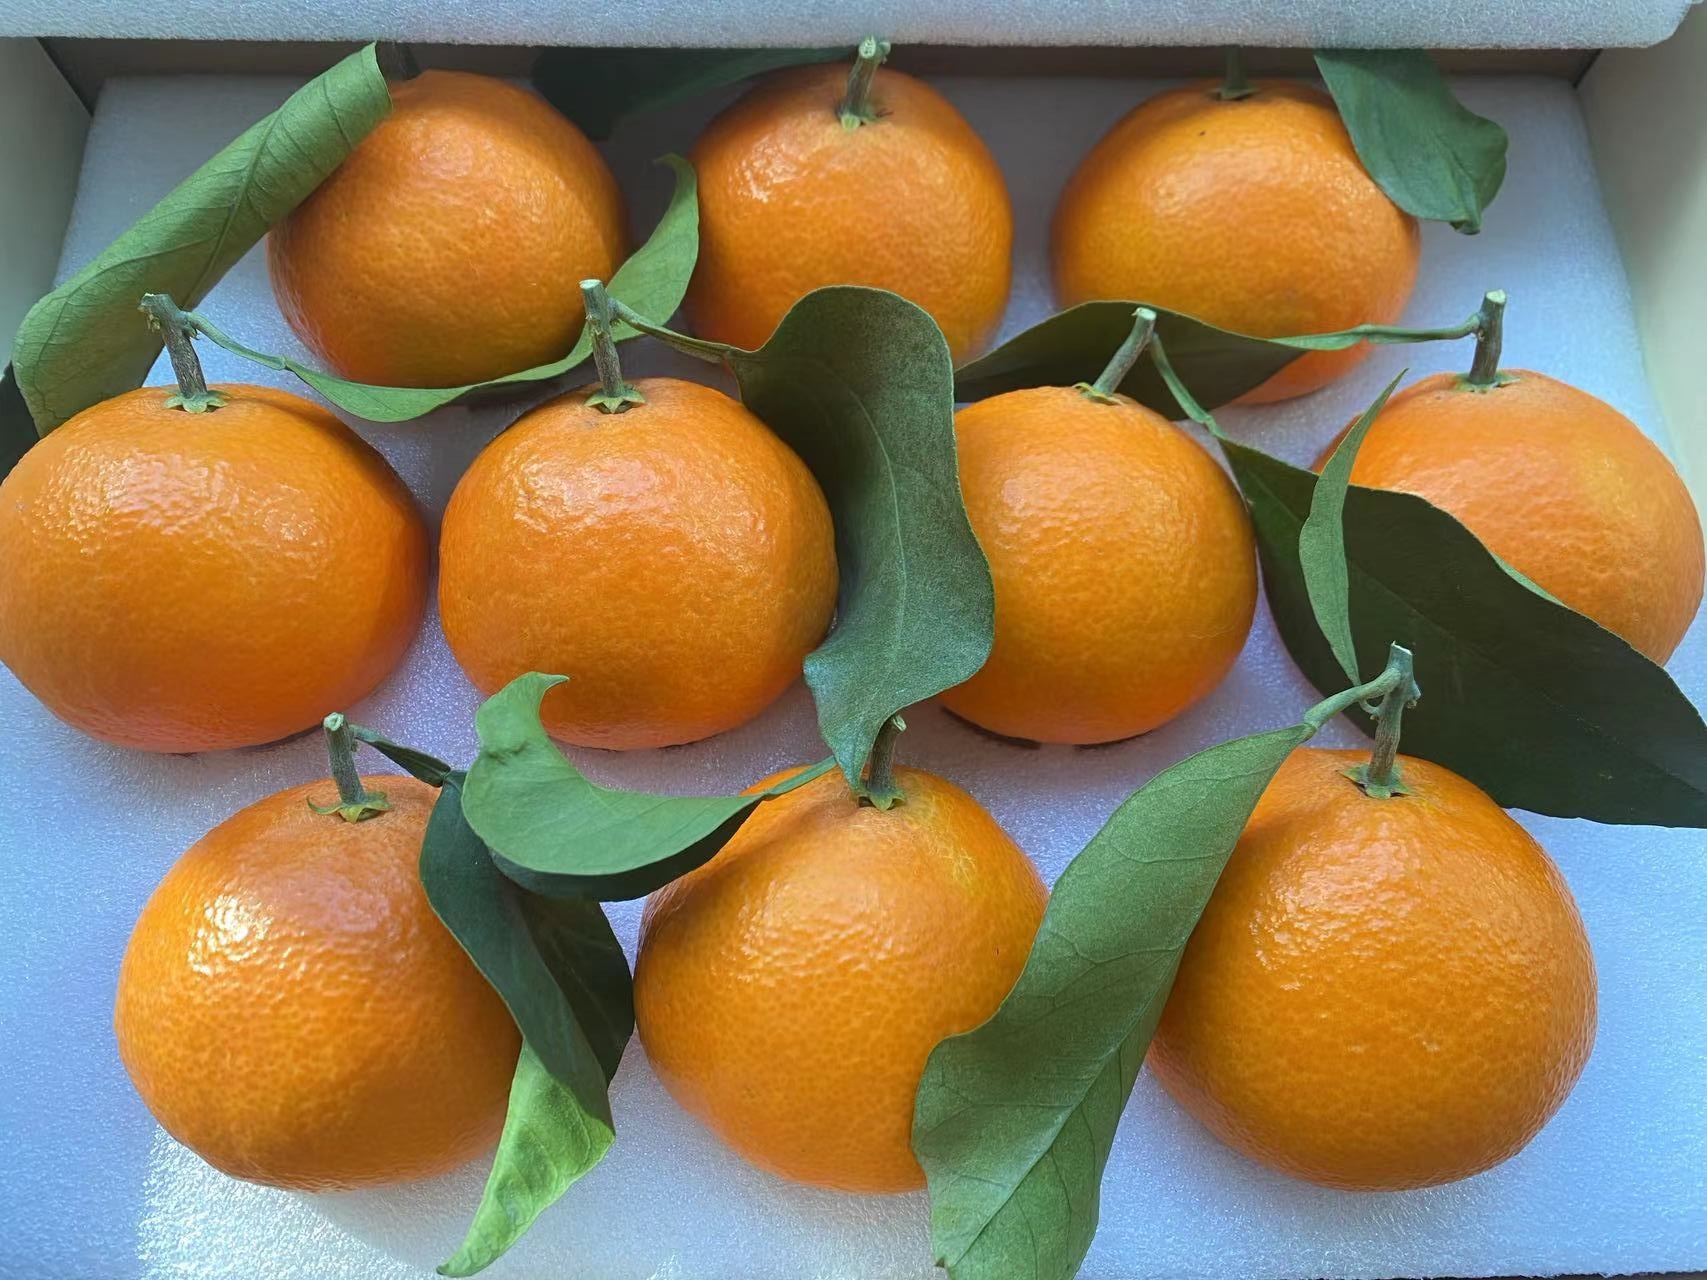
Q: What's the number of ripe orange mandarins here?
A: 10